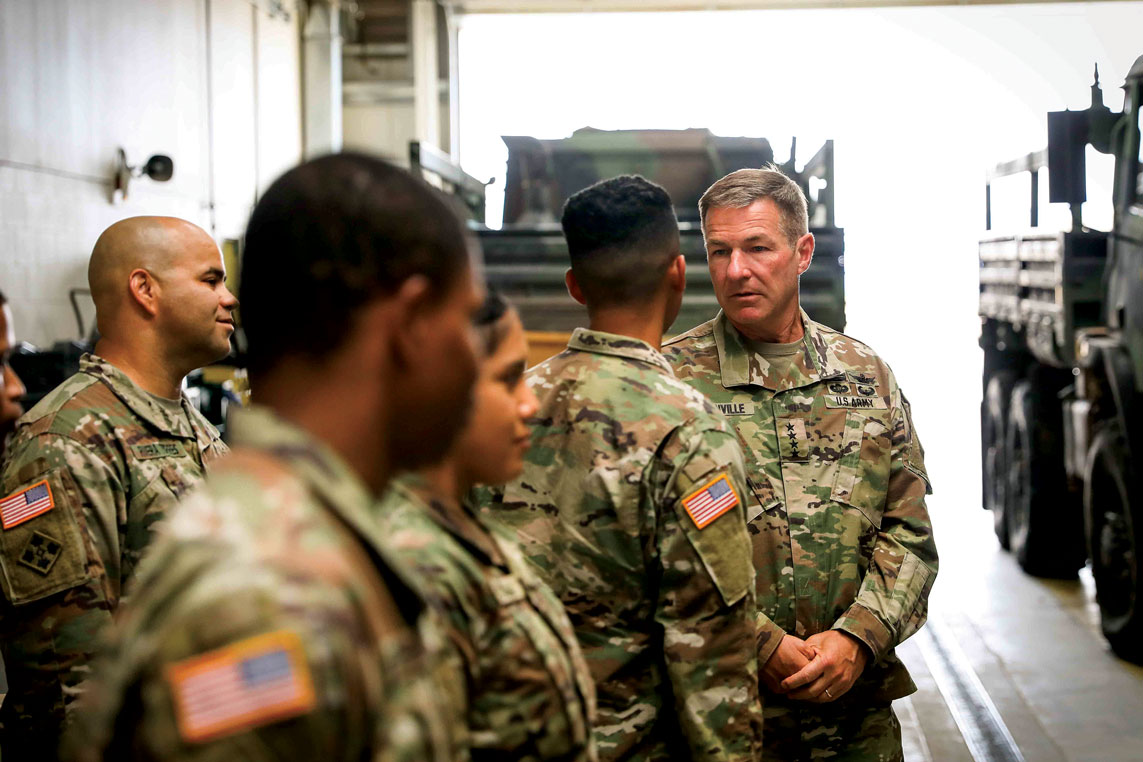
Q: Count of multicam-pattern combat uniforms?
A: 5